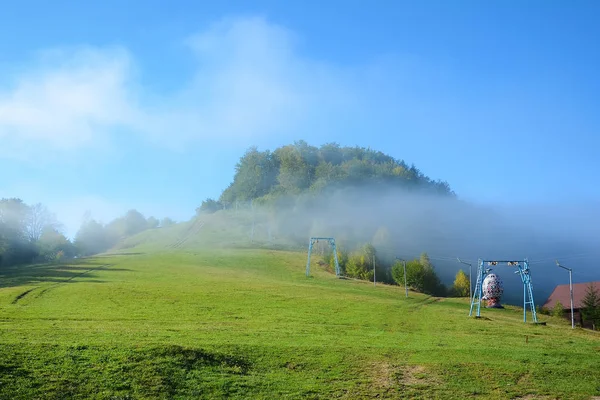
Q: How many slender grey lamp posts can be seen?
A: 4